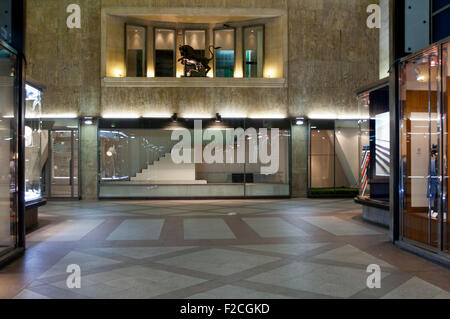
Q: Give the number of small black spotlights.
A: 2